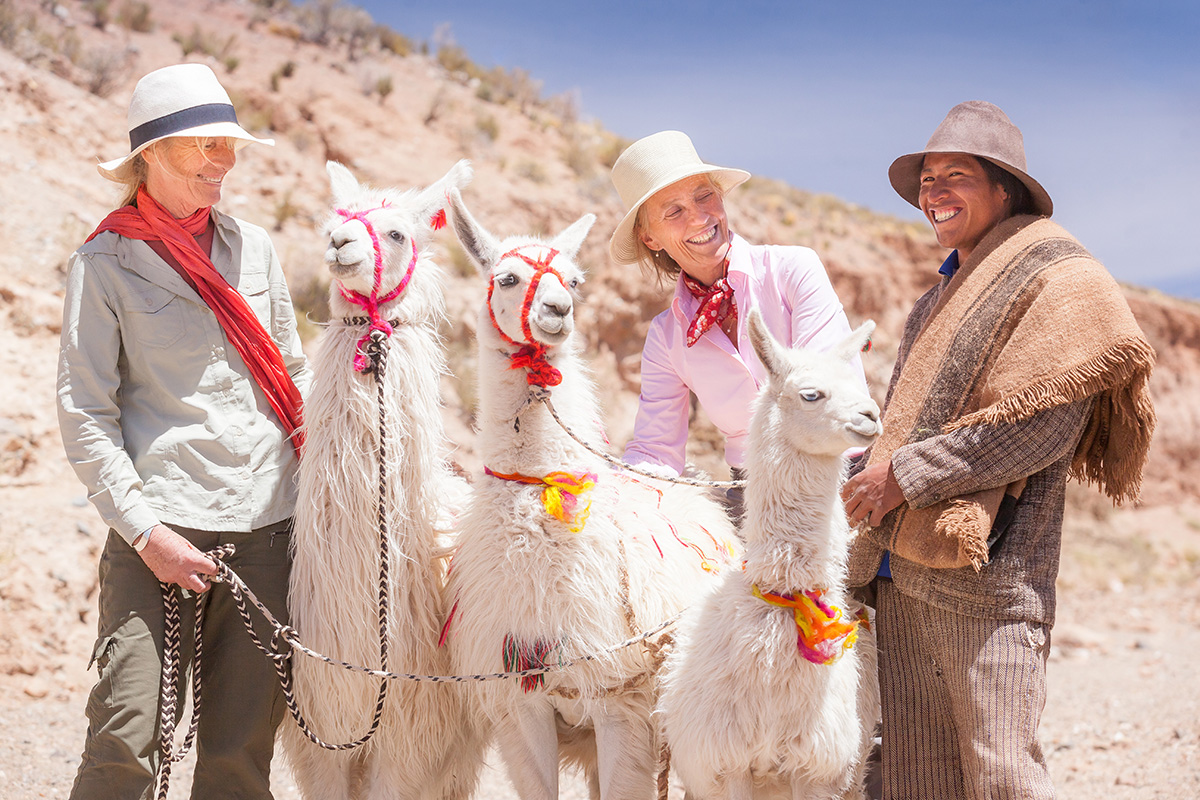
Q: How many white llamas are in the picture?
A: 3